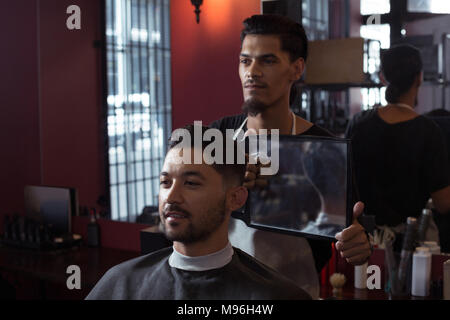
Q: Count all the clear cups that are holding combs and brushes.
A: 1